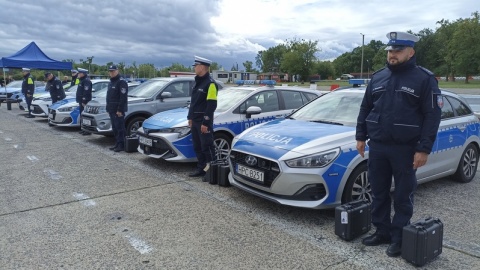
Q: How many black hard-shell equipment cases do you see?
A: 5